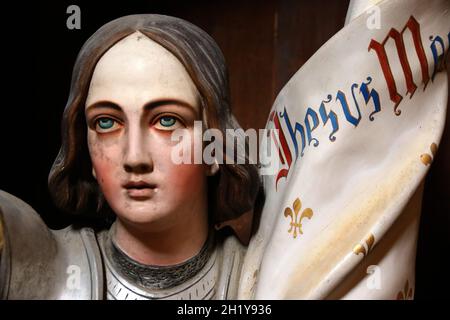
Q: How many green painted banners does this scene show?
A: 0